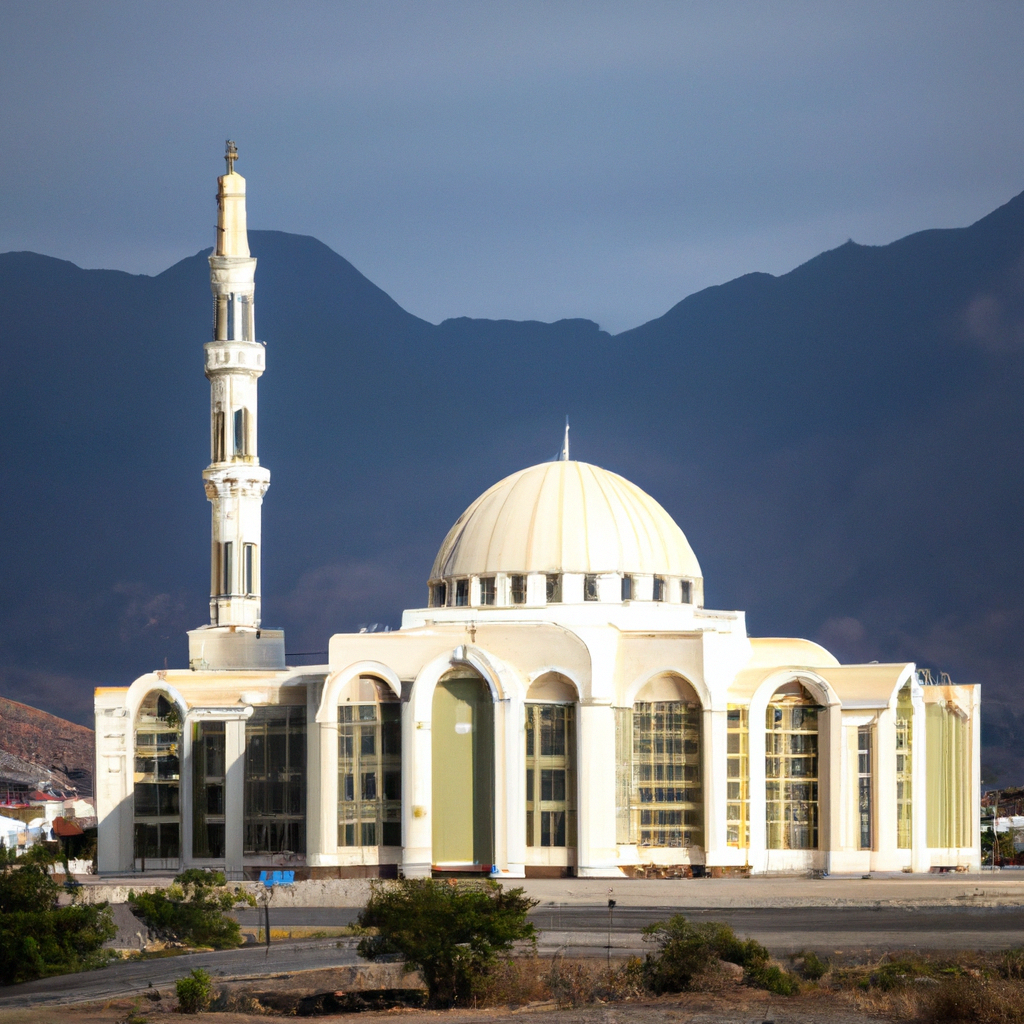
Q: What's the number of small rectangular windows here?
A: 9